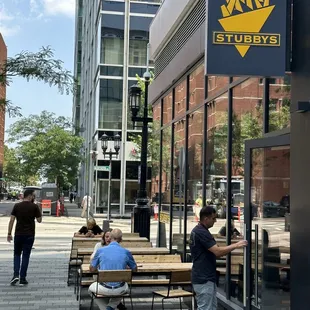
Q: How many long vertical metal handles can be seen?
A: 2